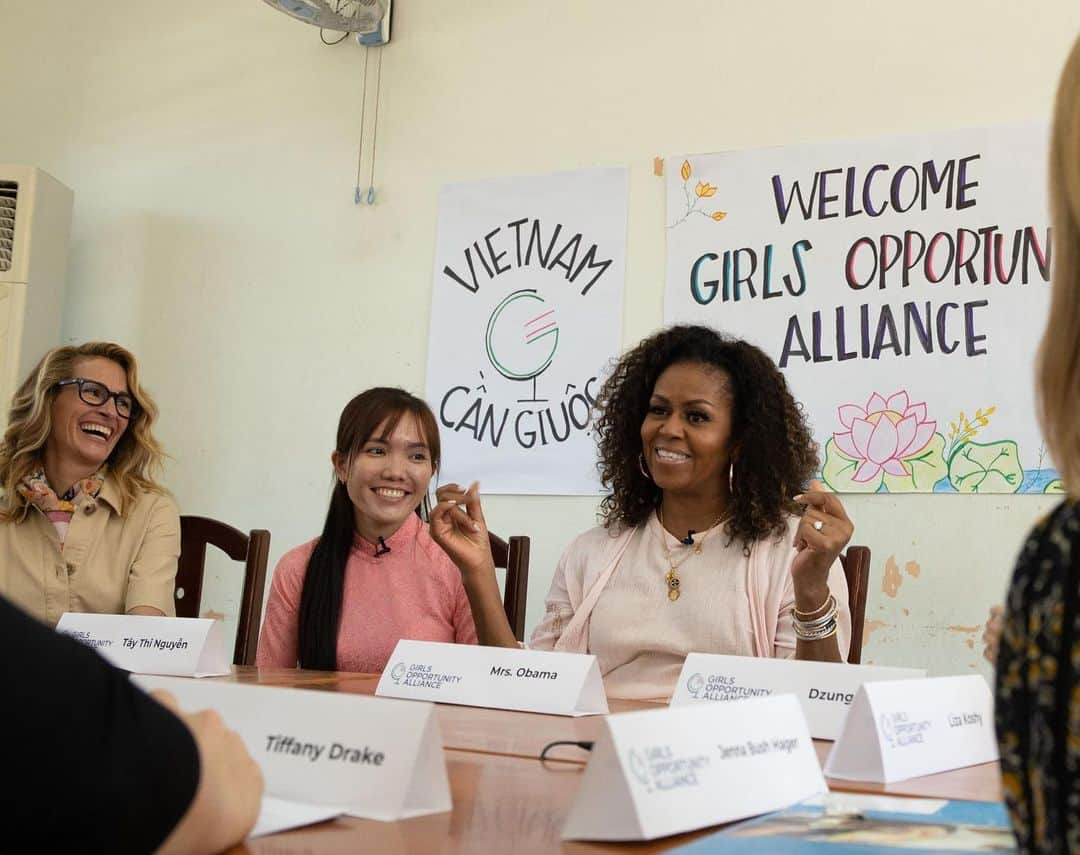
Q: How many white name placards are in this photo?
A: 6